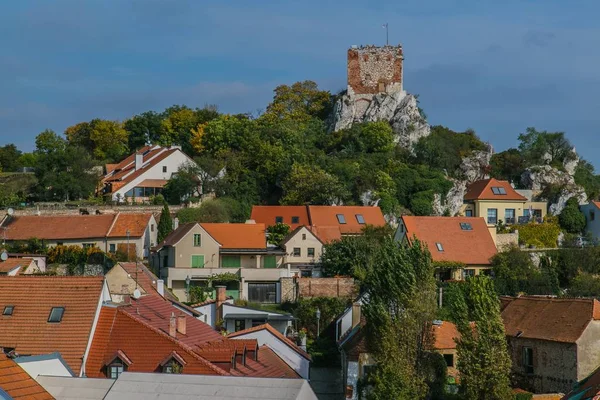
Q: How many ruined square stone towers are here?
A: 1